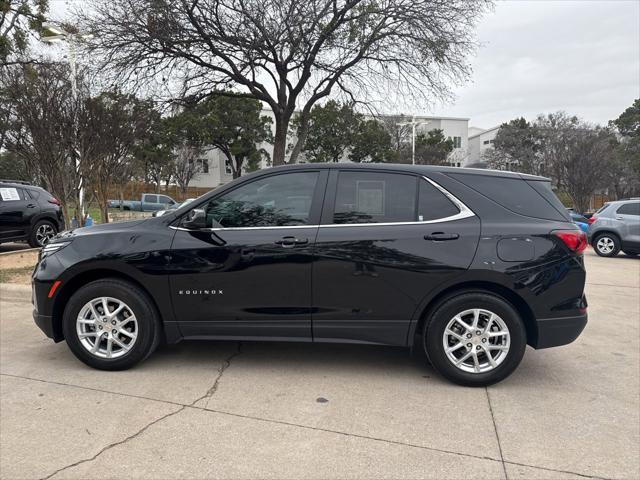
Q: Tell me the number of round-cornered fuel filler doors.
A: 1